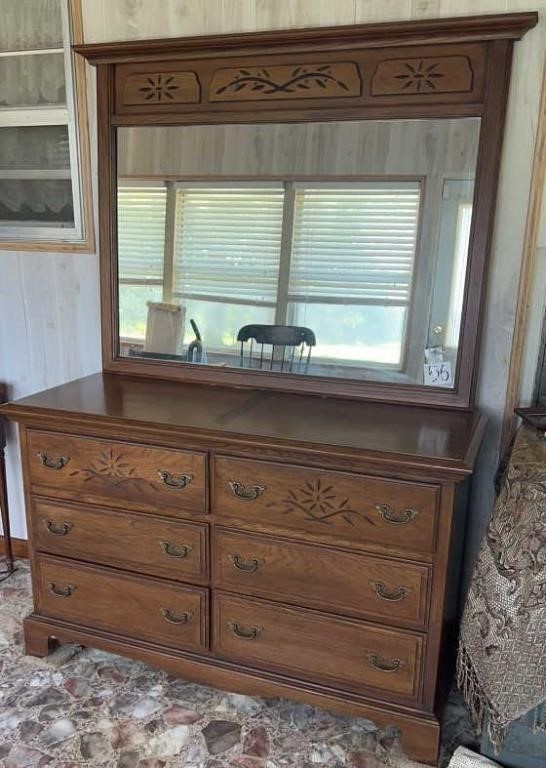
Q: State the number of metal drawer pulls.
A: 12